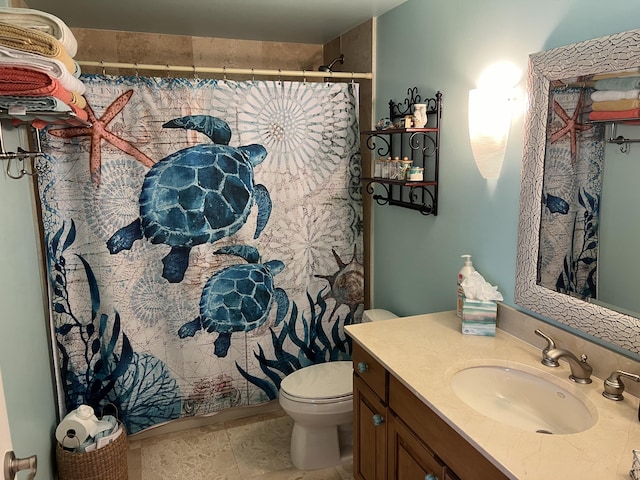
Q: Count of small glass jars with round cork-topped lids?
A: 4